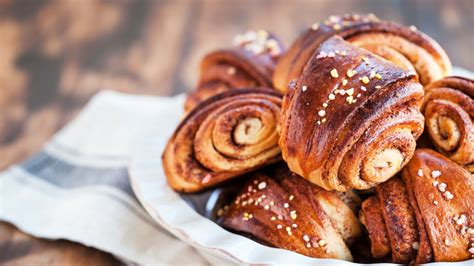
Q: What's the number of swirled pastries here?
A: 7